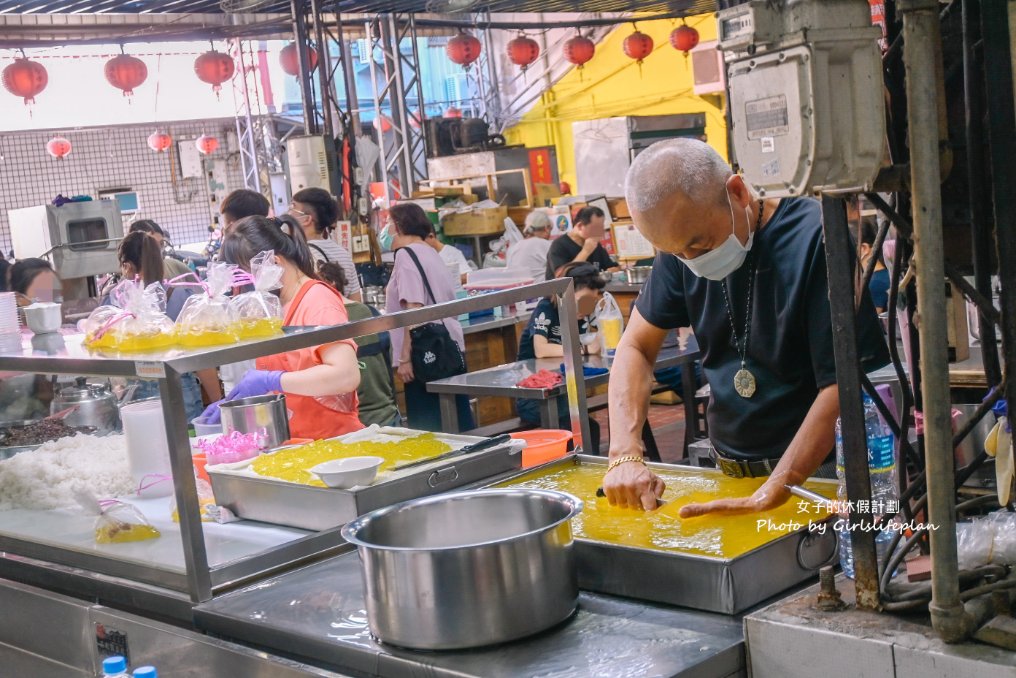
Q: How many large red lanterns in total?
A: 9